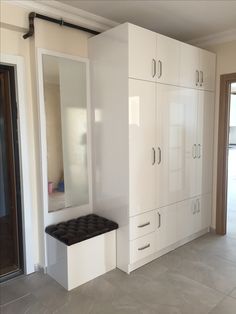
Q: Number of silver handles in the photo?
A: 13